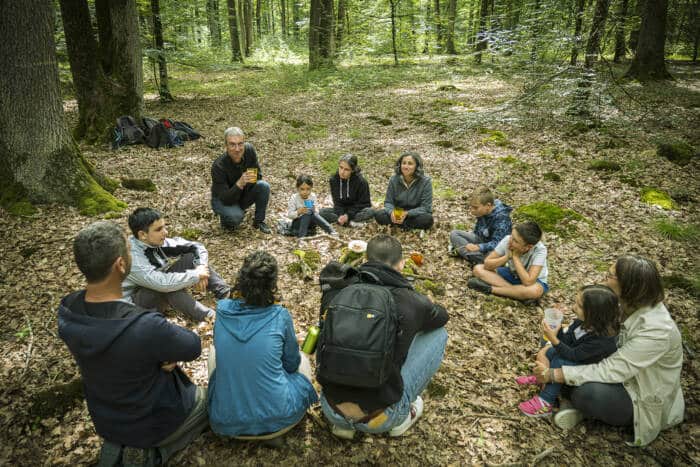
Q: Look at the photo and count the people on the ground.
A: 12